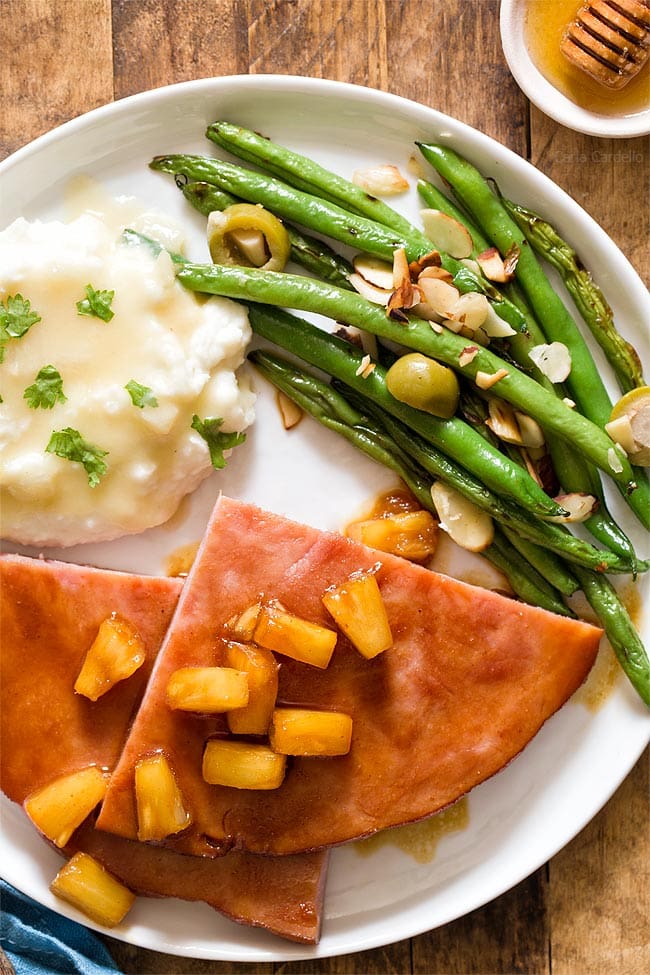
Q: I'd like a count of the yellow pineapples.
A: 12